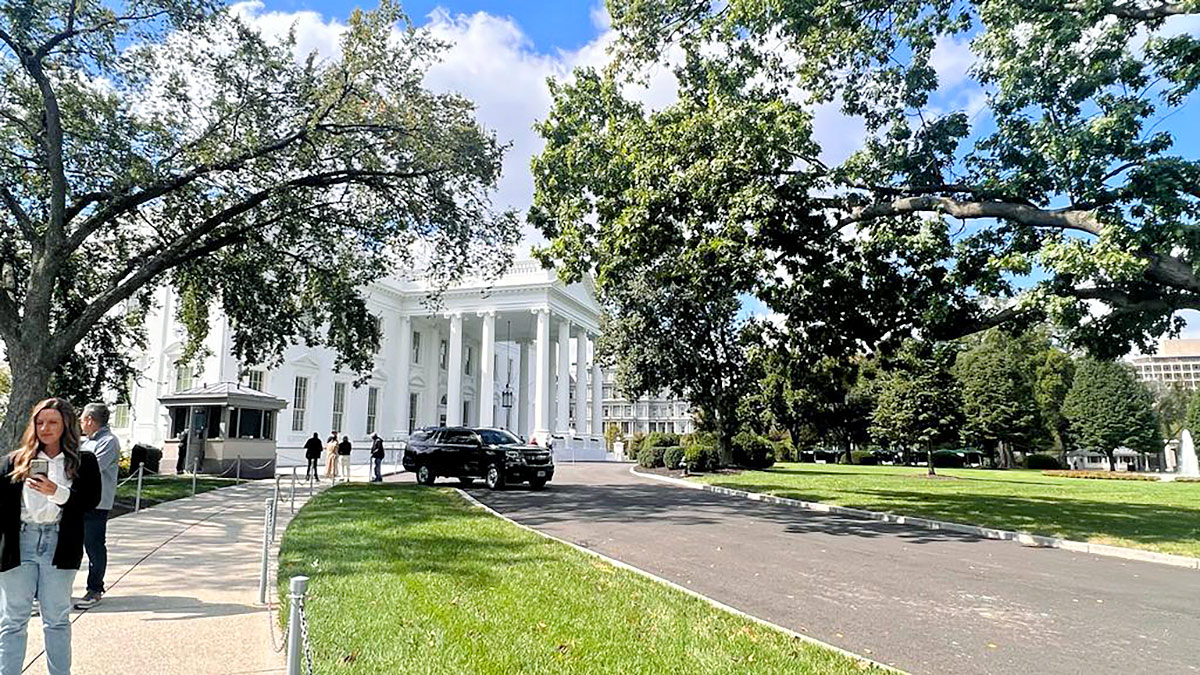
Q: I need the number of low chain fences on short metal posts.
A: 2